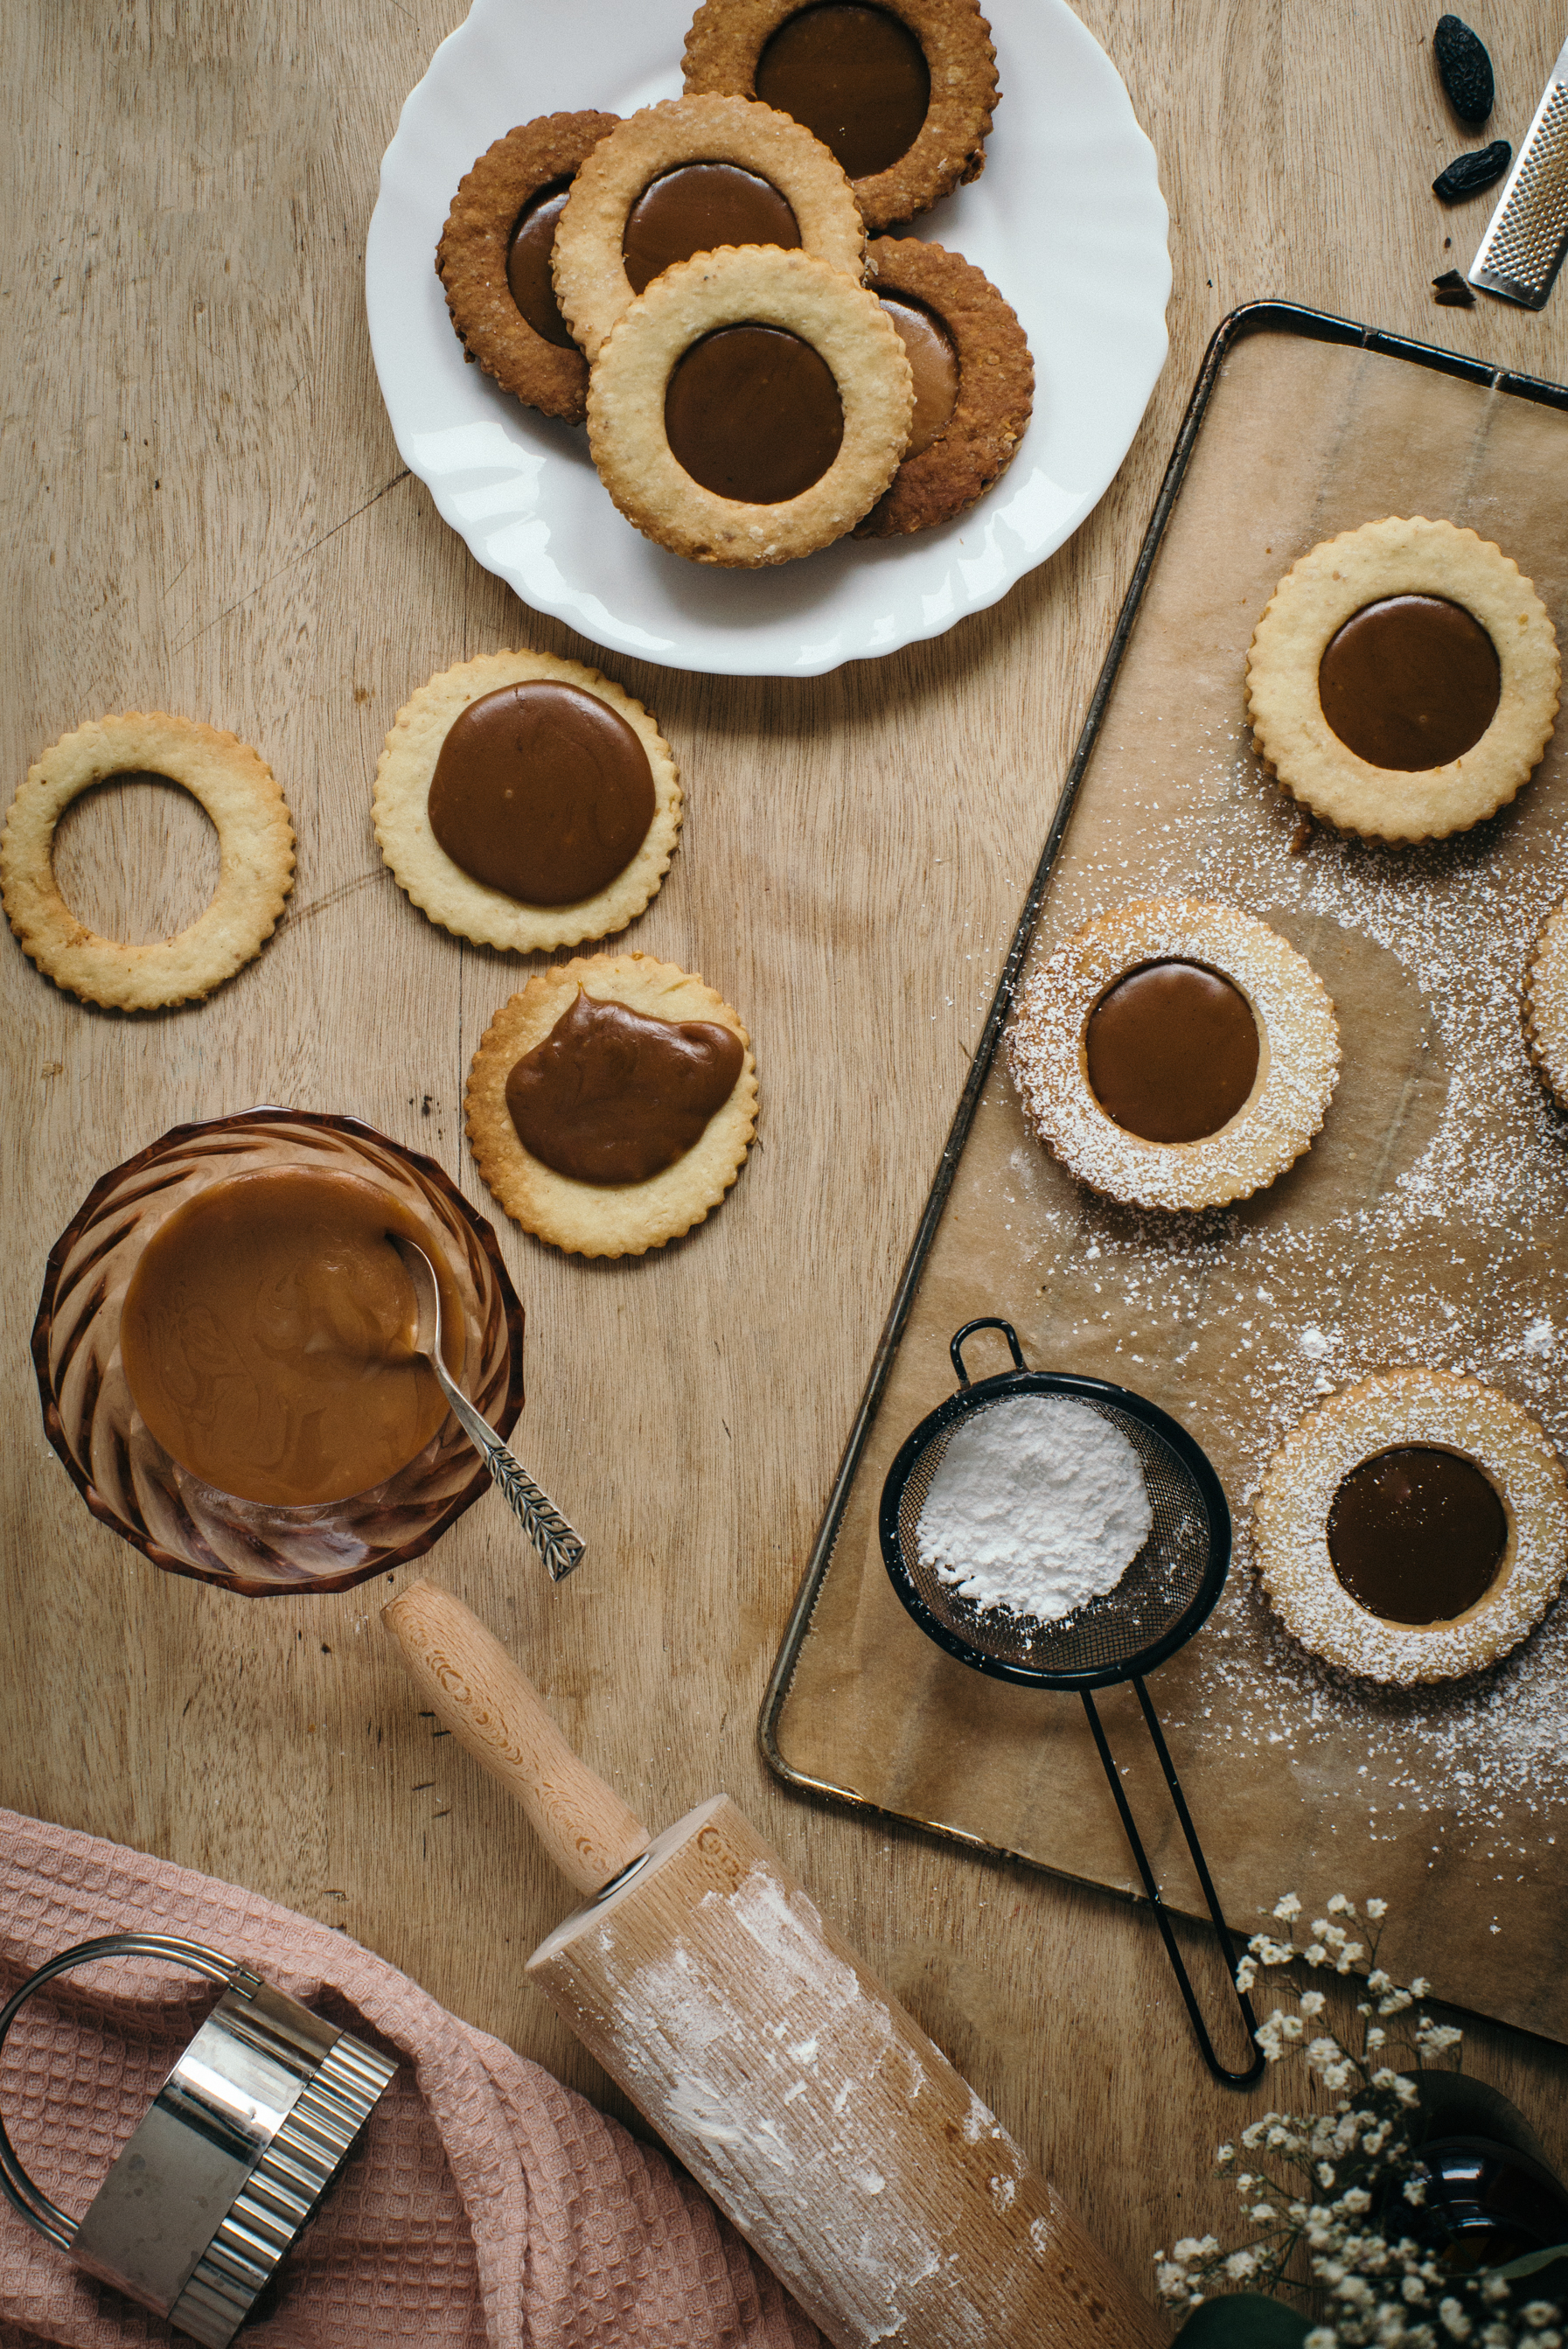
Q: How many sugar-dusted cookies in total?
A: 3